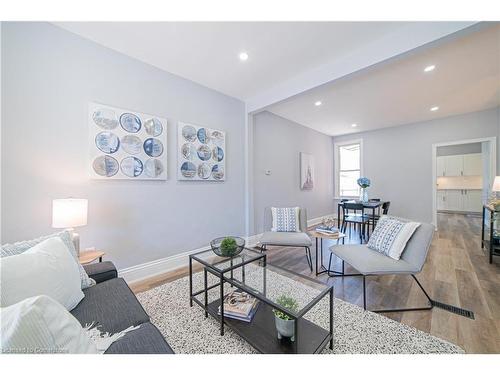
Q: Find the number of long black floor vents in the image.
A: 1